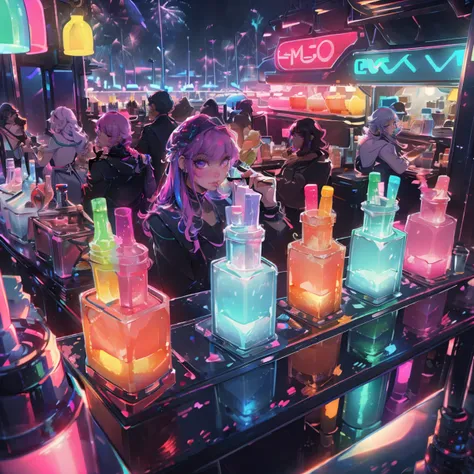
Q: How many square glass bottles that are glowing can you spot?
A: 5